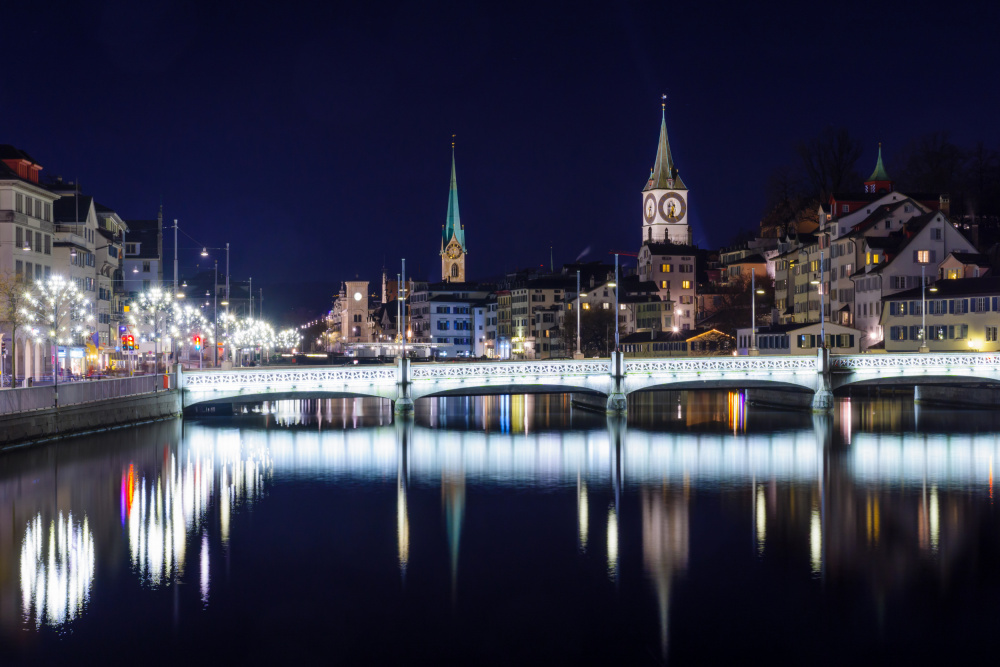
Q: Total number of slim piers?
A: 3